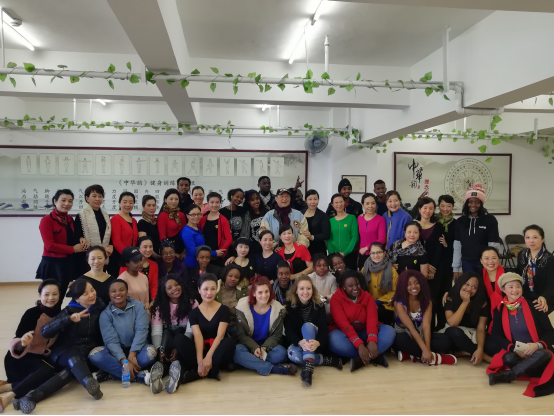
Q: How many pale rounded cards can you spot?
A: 15